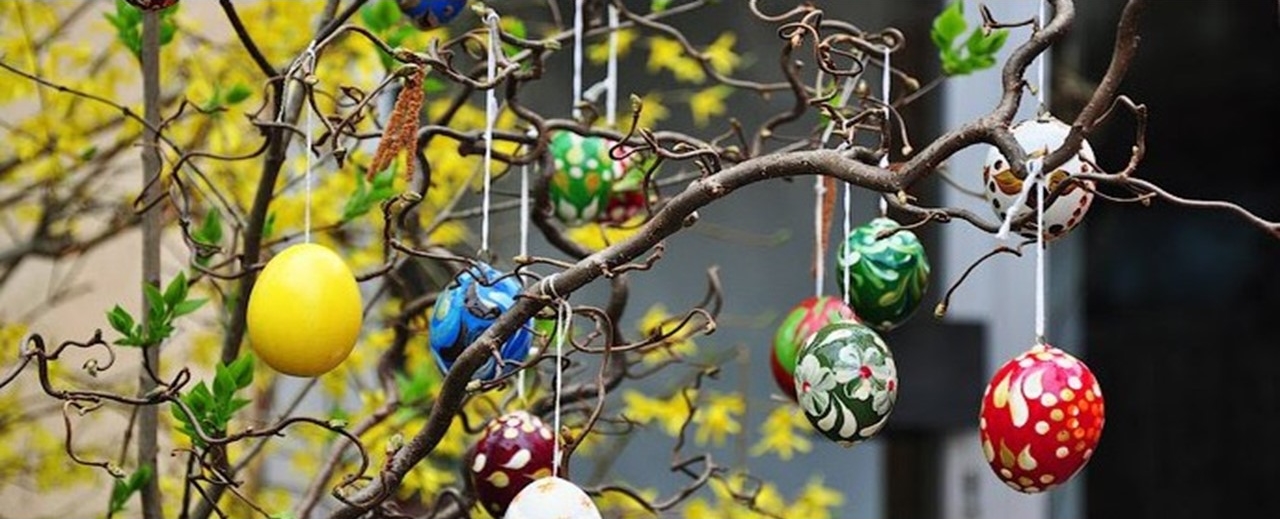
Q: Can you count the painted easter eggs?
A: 13